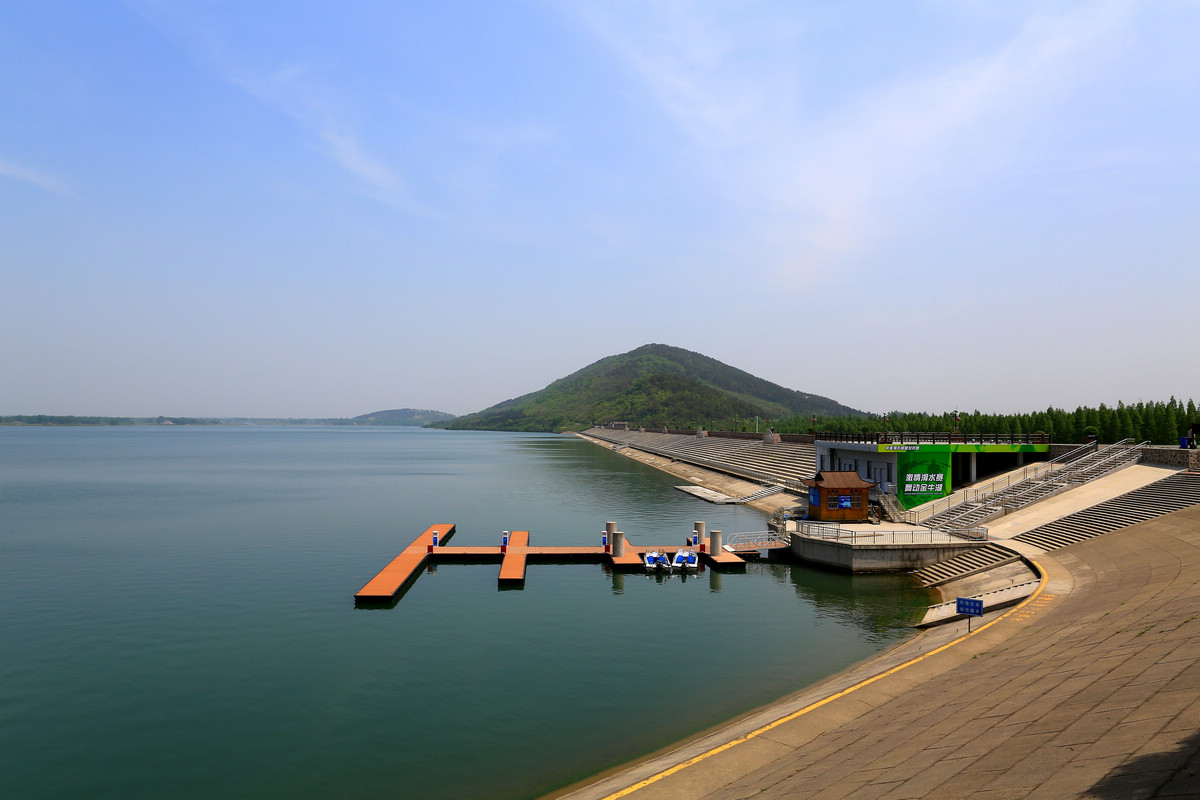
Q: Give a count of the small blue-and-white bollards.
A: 4